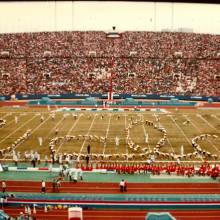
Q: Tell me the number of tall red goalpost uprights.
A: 1